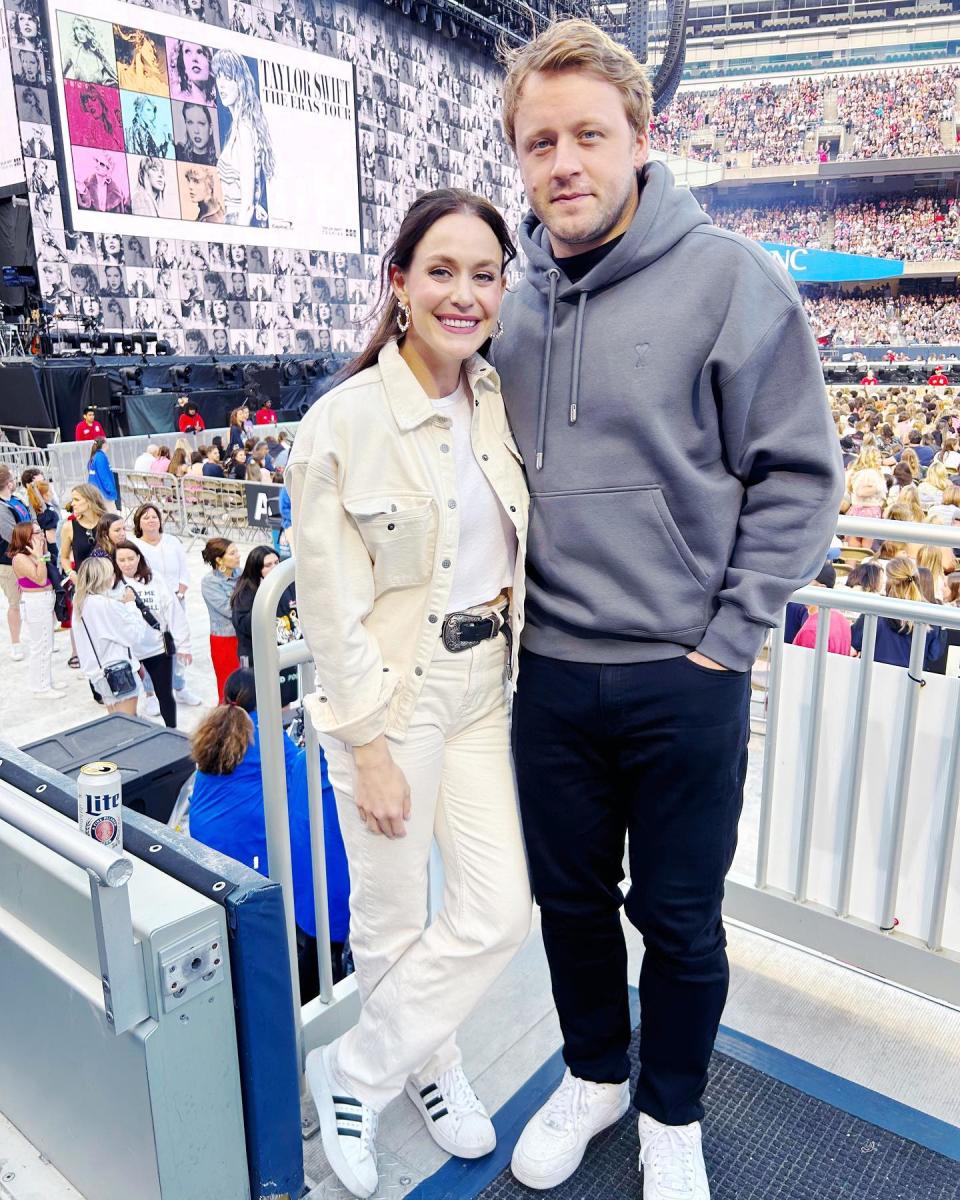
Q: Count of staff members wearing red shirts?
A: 5